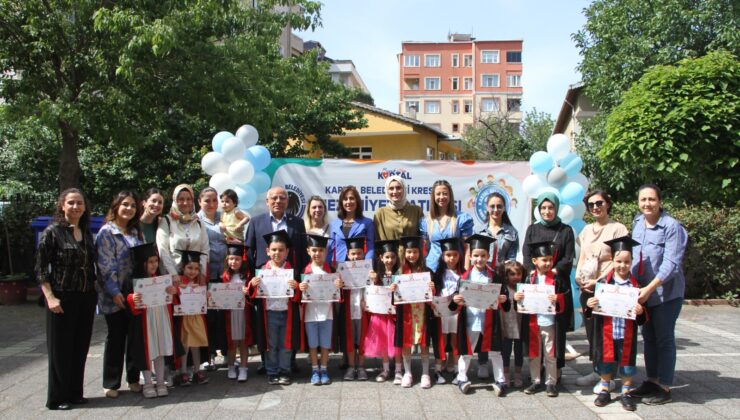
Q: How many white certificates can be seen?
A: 12